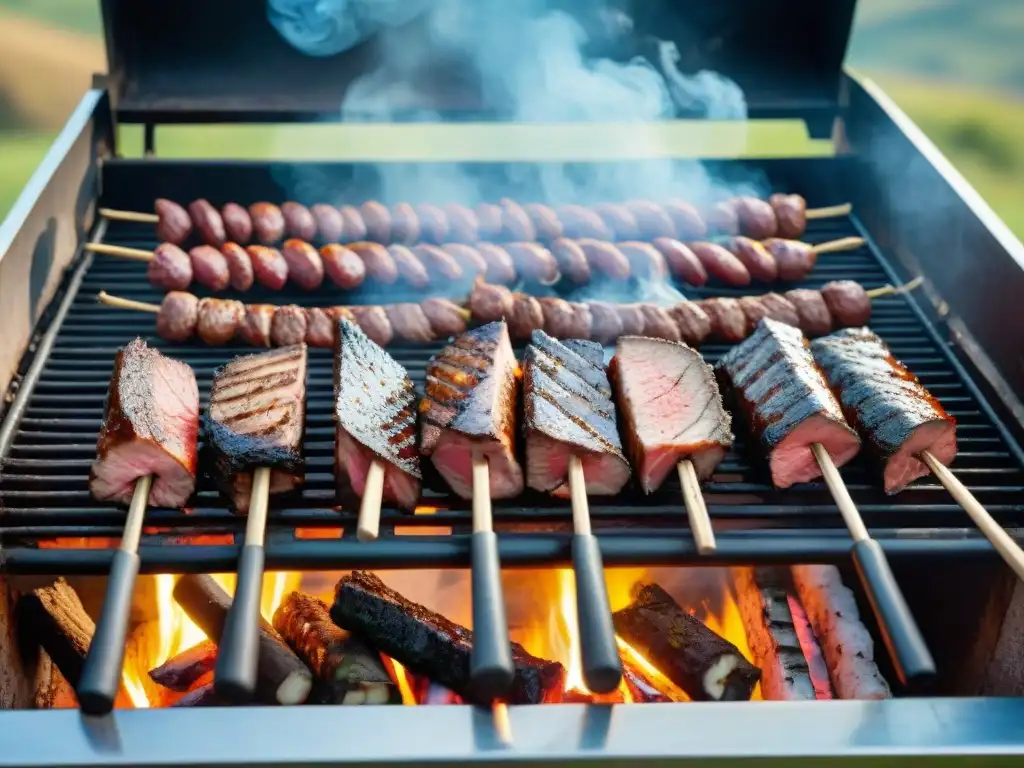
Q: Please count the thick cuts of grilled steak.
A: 8